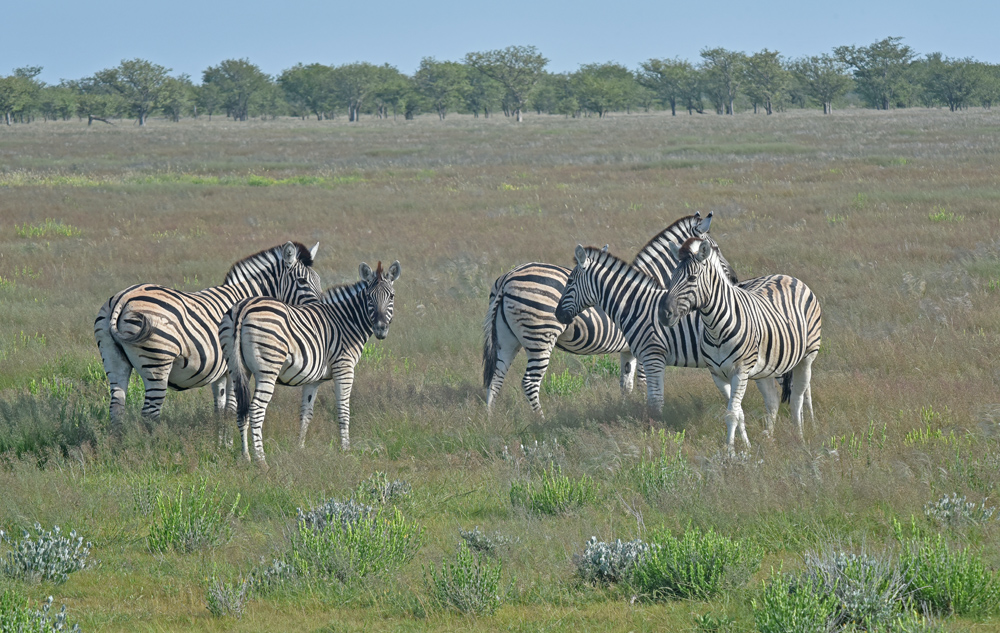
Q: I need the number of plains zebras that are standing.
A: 5